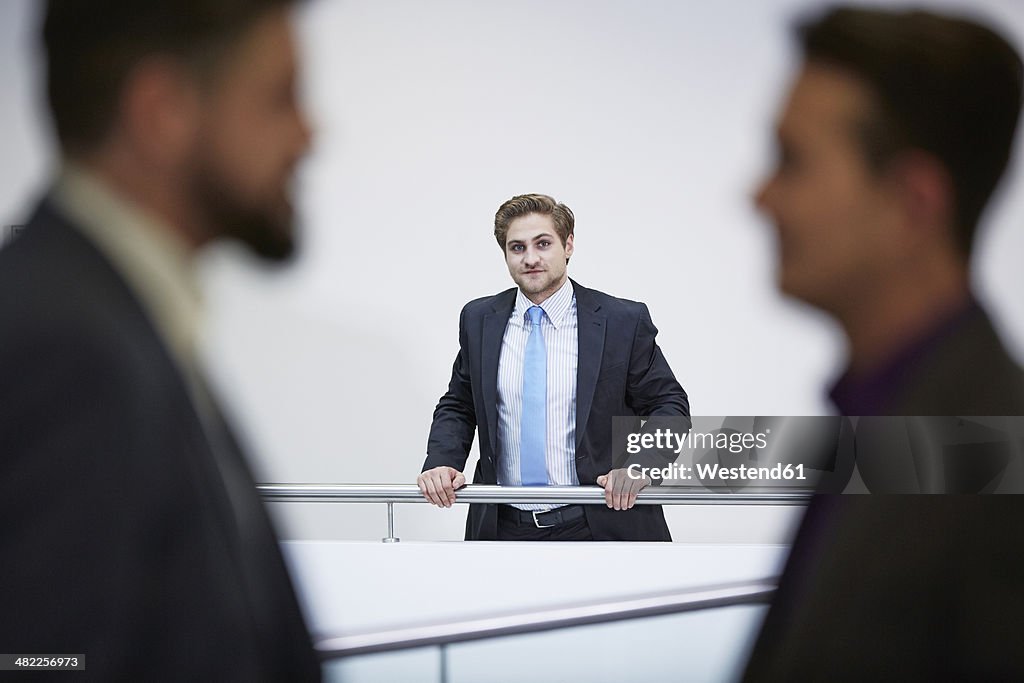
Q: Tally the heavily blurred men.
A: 2